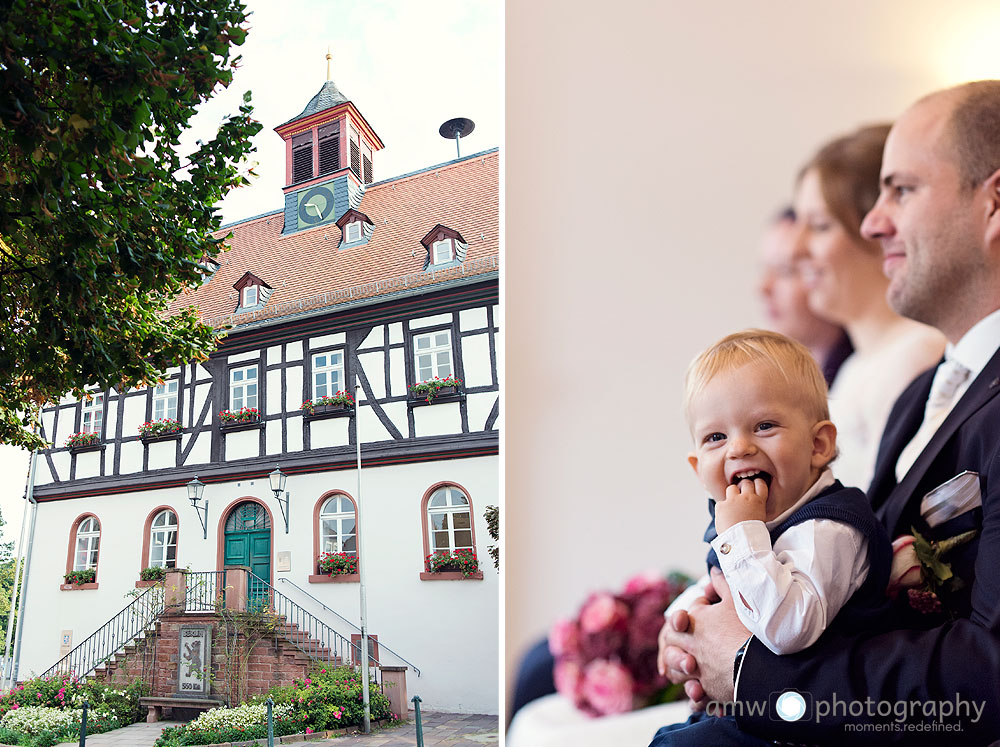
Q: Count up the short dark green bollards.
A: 3